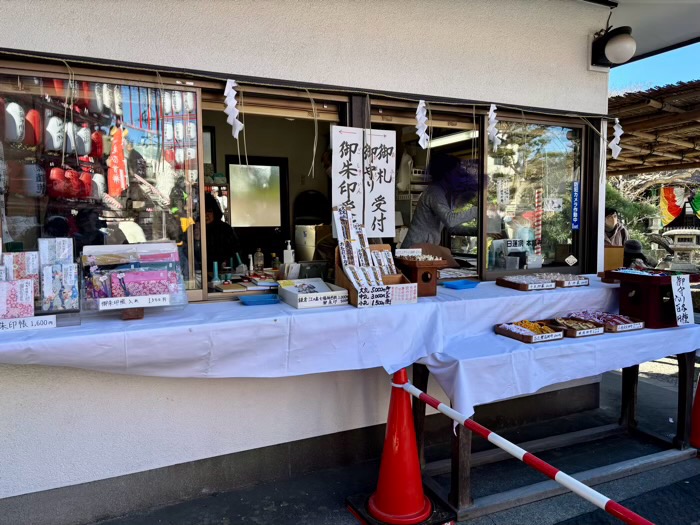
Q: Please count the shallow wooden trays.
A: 5